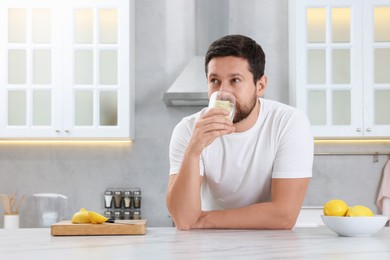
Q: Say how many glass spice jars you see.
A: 8